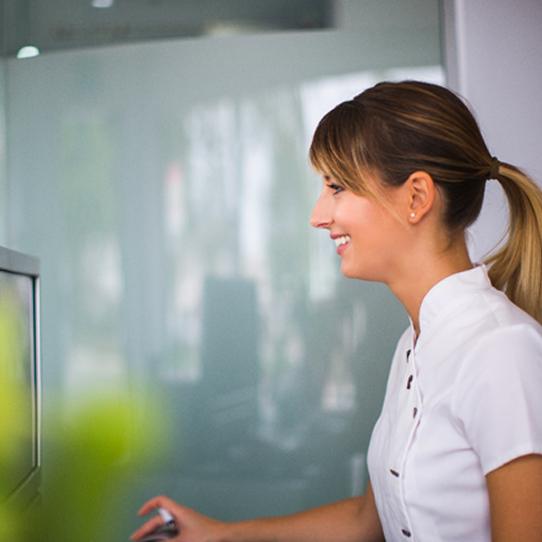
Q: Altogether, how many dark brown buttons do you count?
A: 5